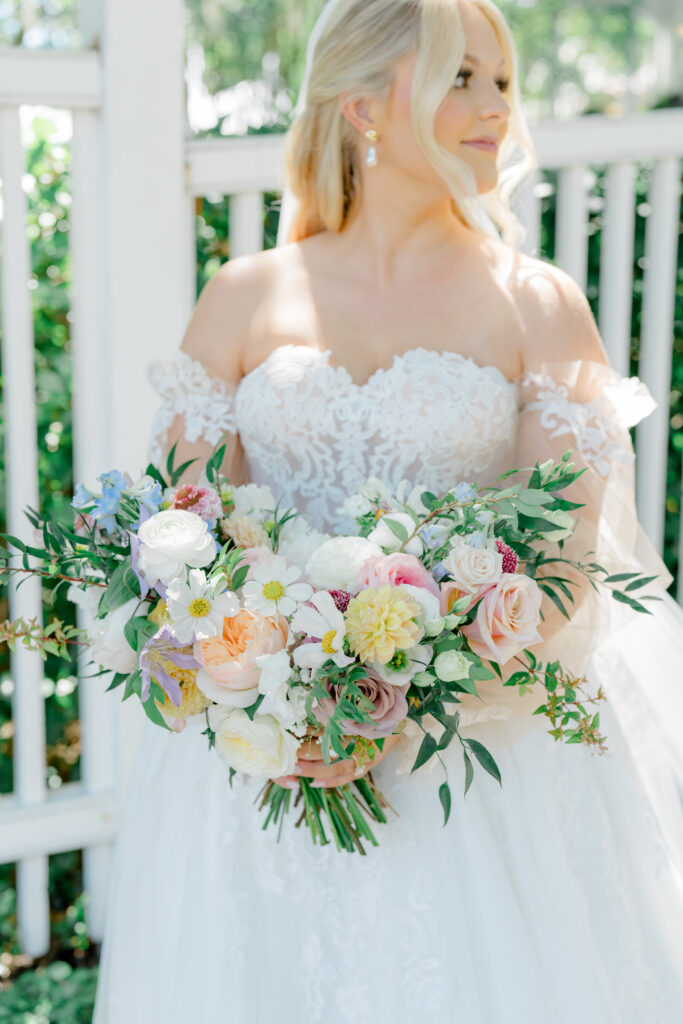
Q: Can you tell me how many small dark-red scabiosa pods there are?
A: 2